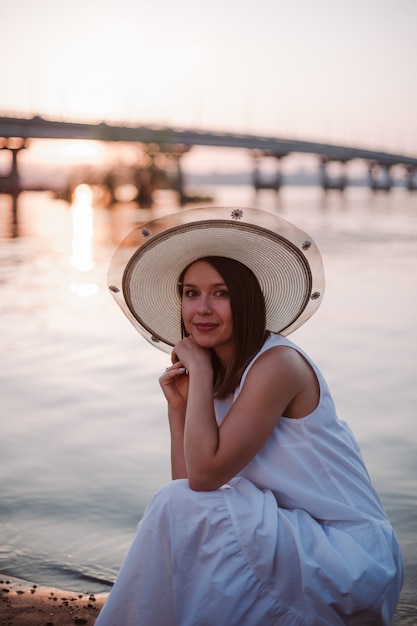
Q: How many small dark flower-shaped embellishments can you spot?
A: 6